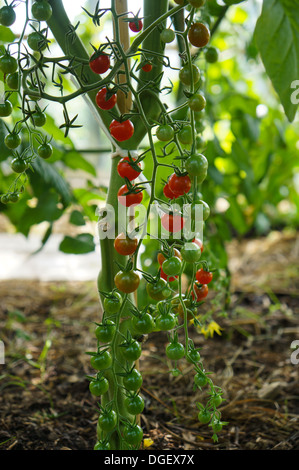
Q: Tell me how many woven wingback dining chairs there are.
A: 0